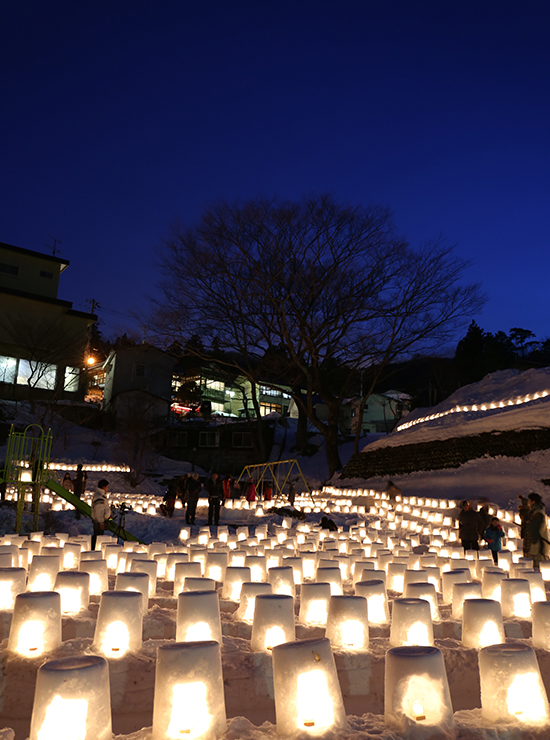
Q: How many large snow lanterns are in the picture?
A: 5